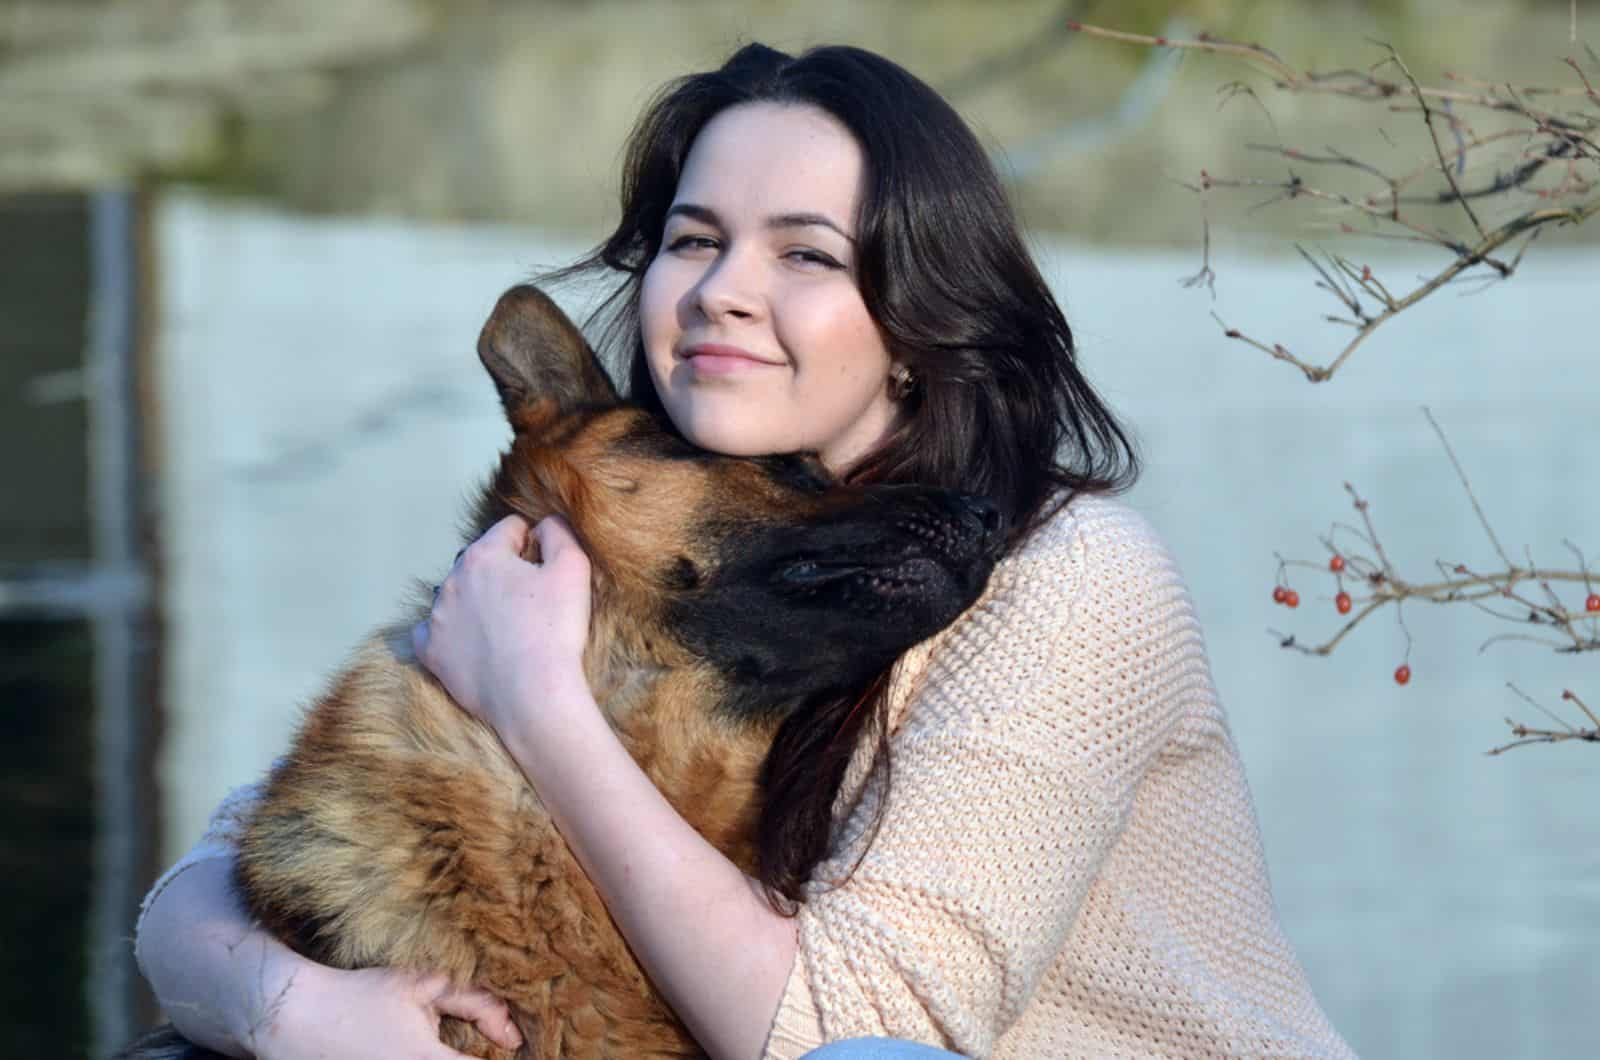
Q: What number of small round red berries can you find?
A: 6